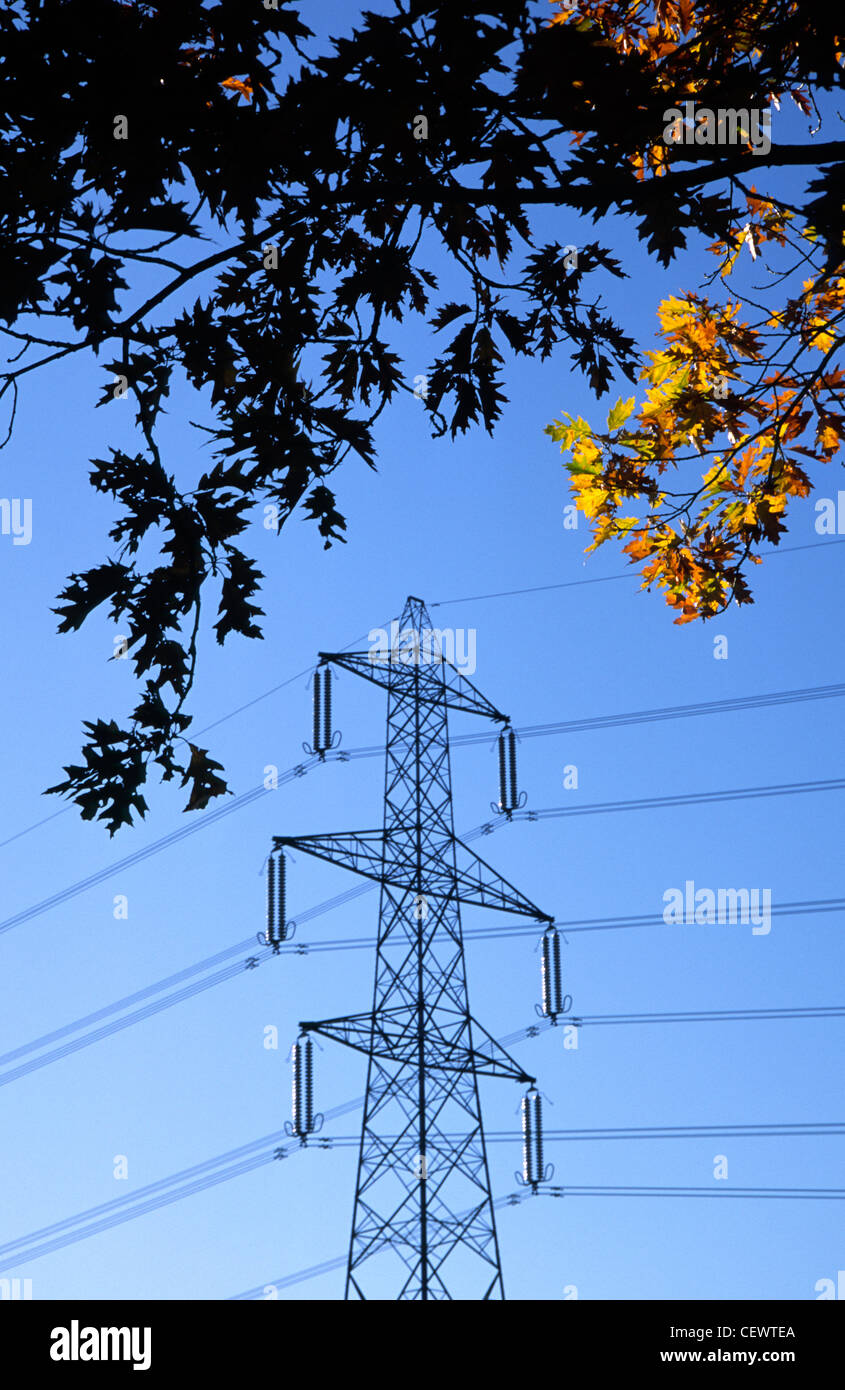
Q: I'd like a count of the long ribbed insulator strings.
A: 12